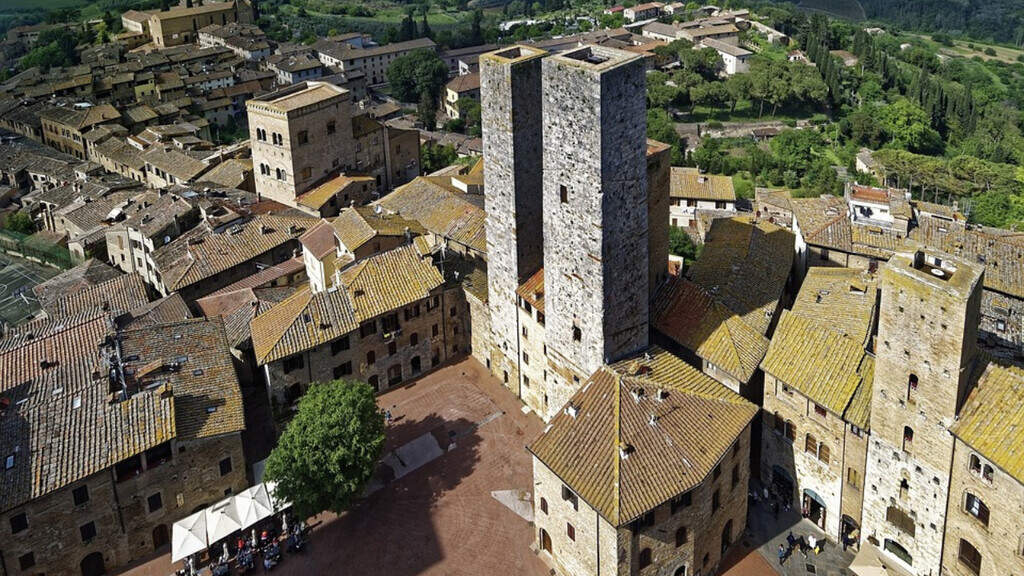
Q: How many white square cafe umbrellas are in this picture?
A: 4